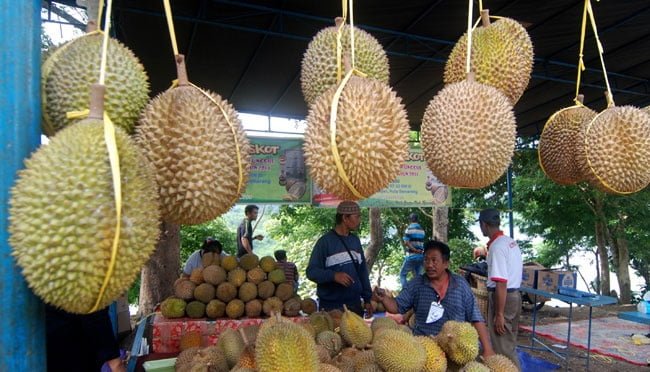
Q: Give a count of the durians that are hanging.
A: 9